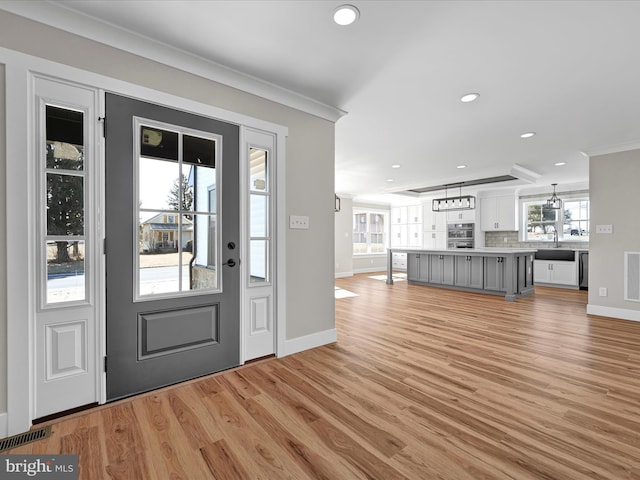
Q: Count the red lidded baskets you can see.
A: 0